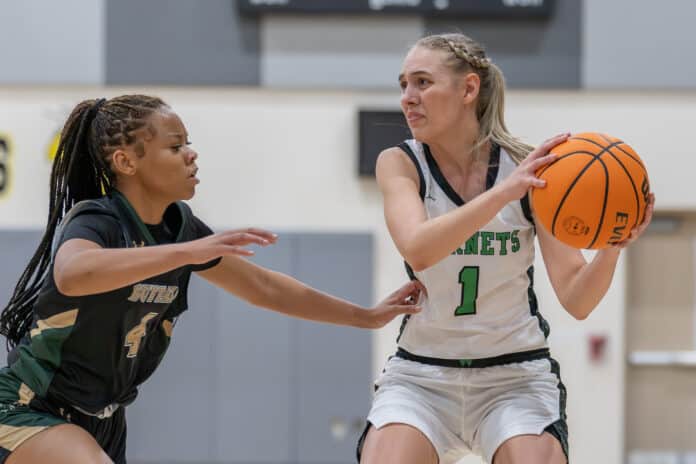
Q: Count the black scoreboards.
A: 1